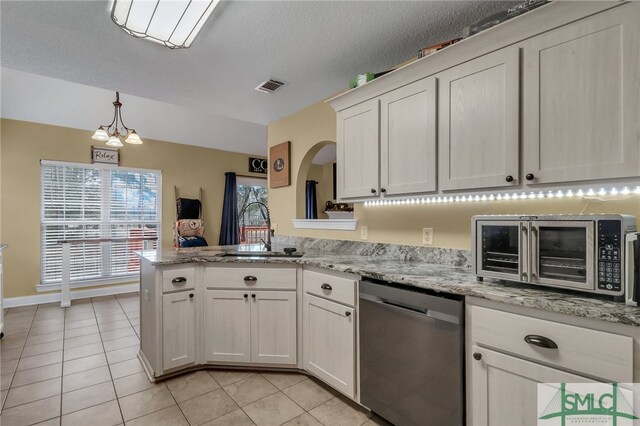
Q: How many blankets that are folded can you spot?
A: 3